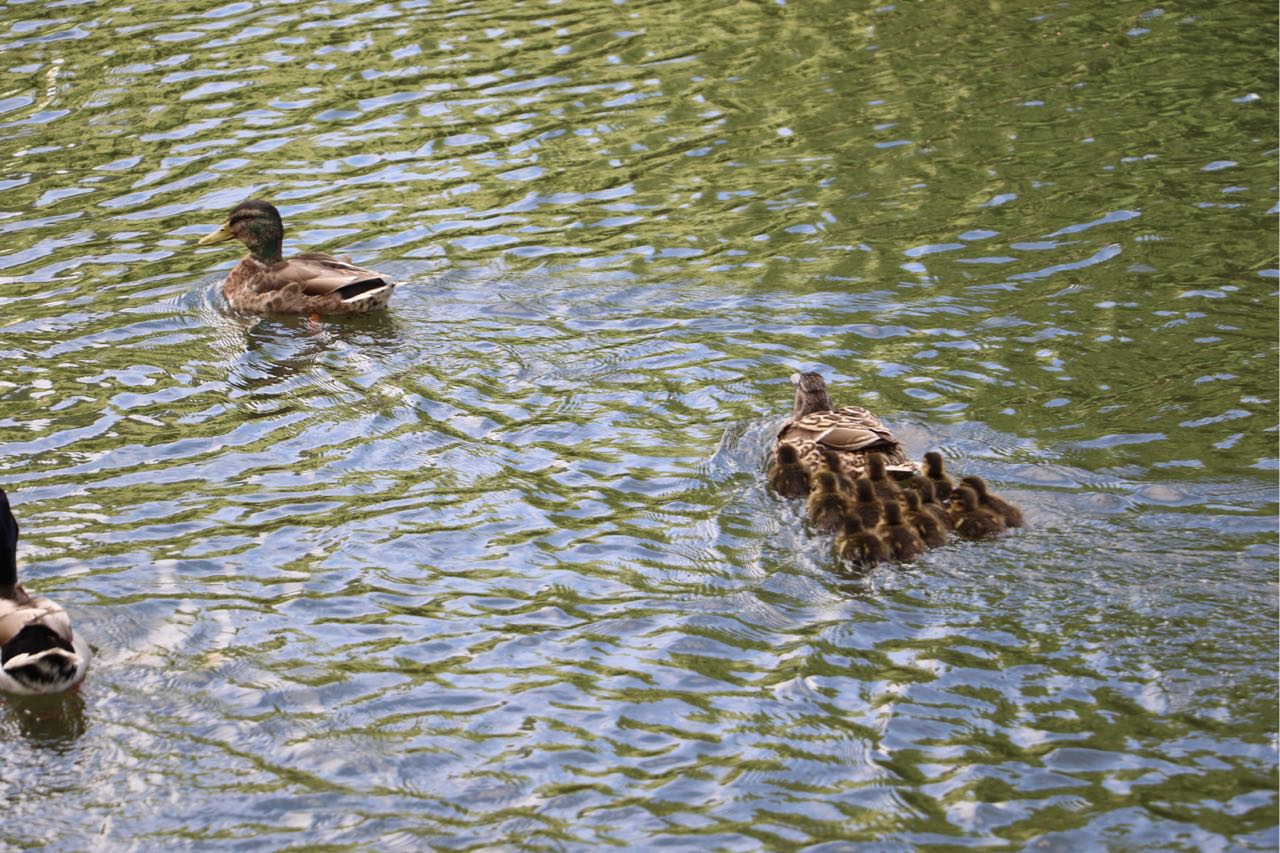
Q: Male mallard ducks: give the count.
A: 2